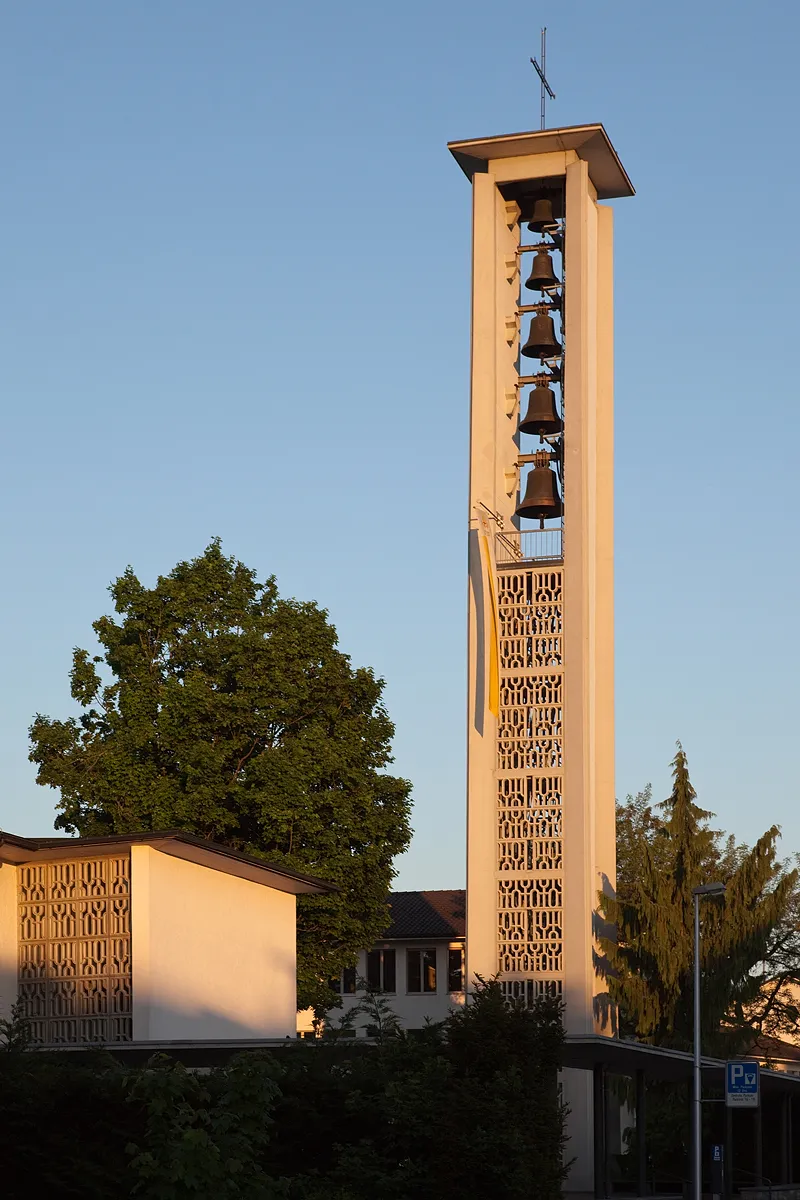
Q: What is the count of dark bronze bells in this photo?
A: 5